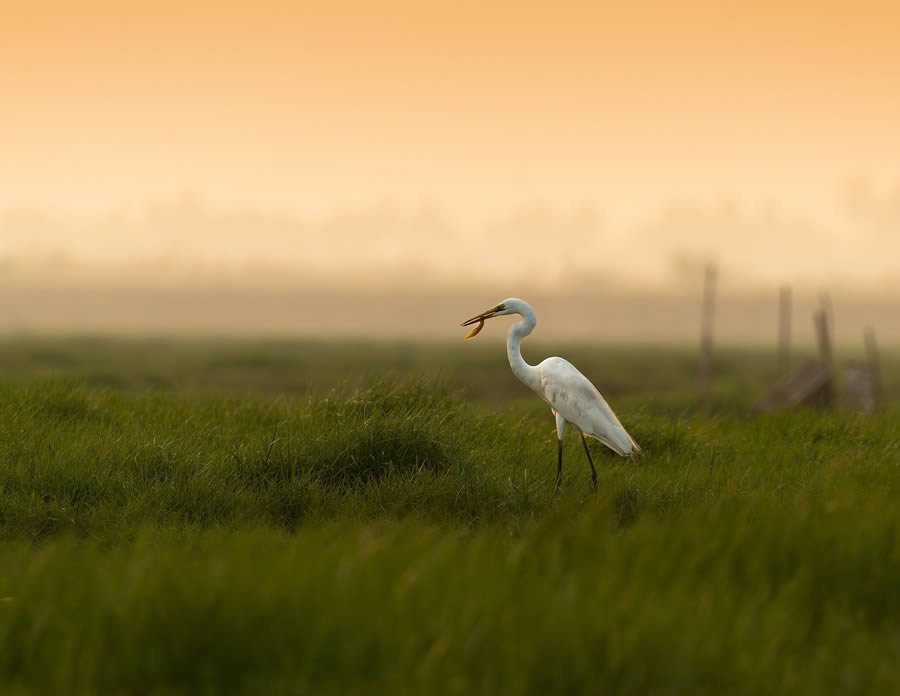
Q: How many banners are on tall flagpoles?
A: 0